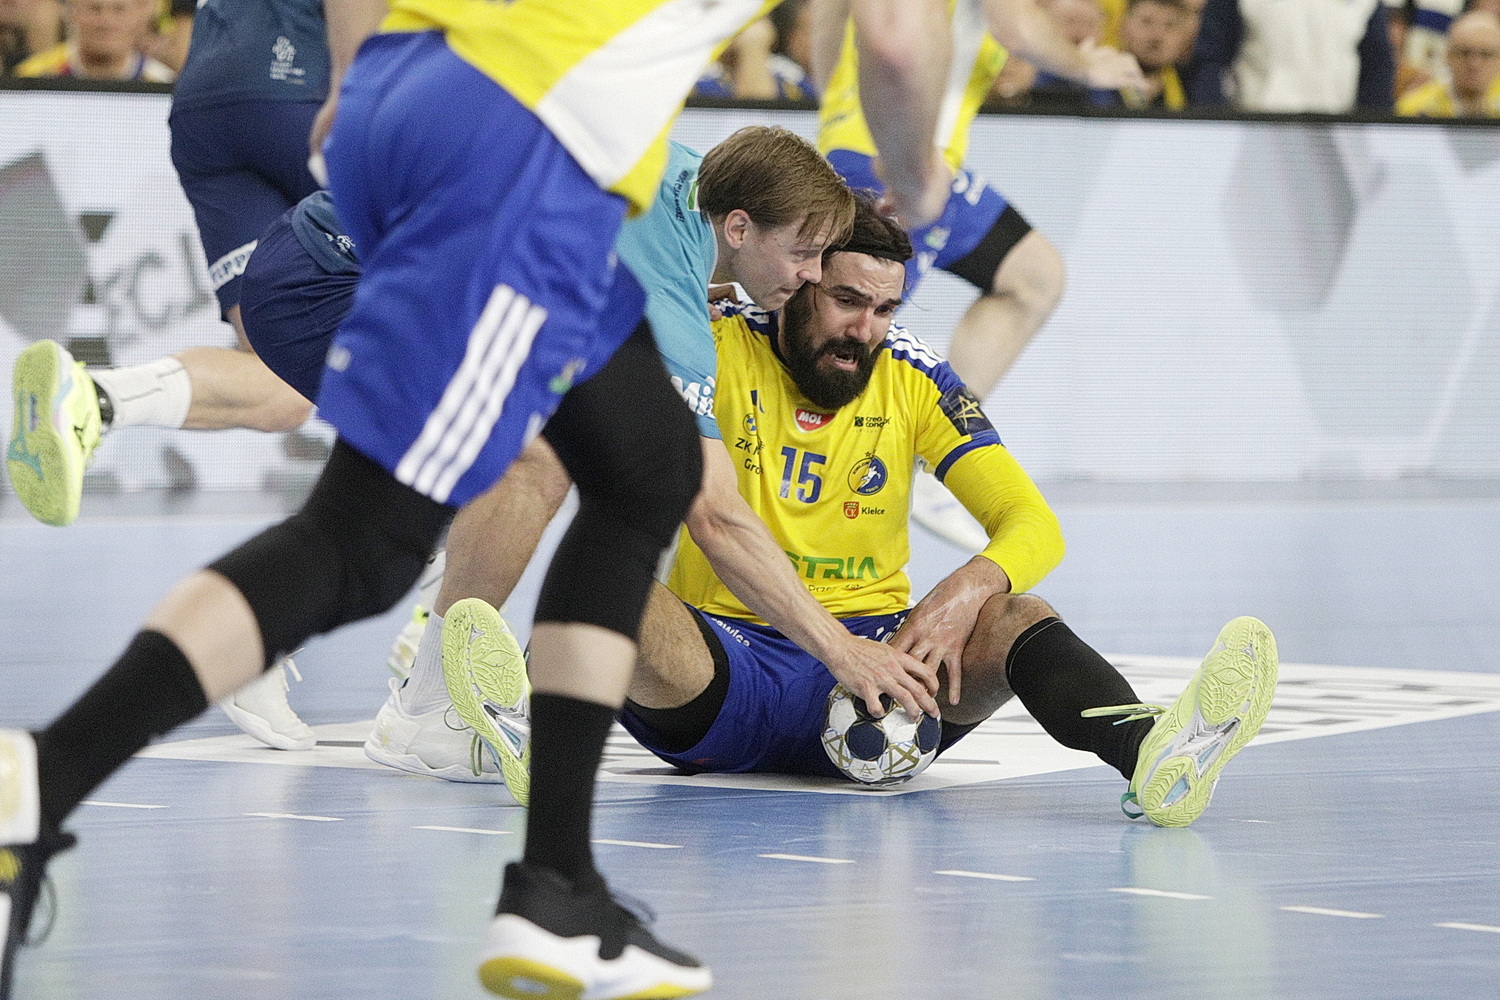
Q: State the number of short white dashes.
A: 9